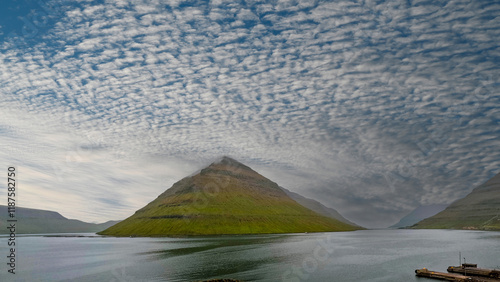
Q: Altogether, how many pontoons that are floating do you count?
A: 2